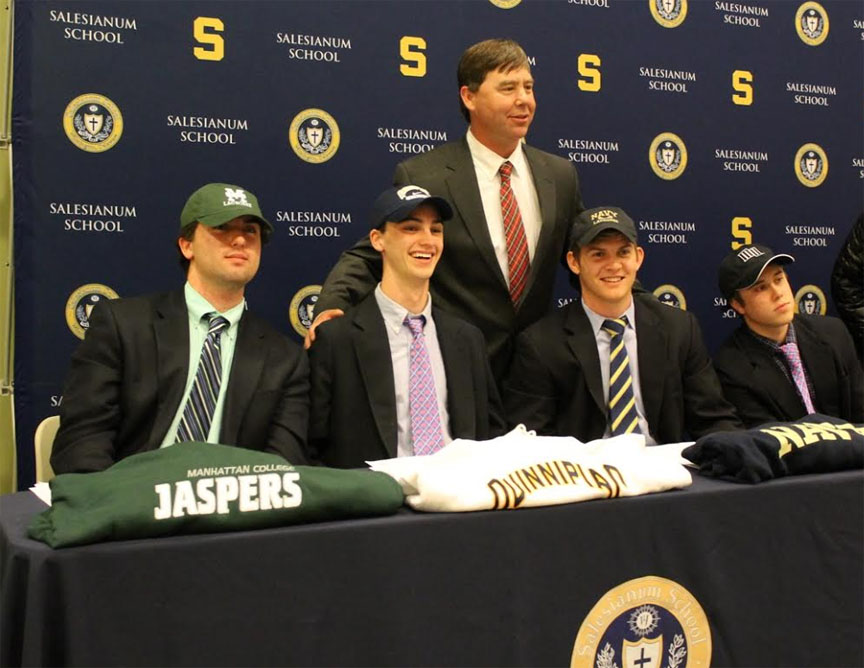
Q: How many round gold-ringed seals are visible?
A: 12